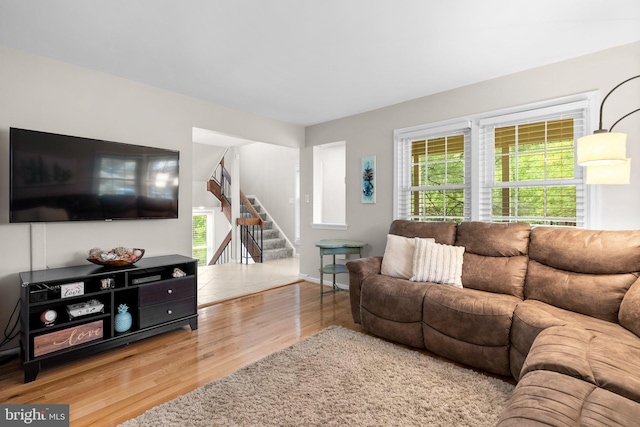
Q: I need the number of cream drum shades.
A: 2